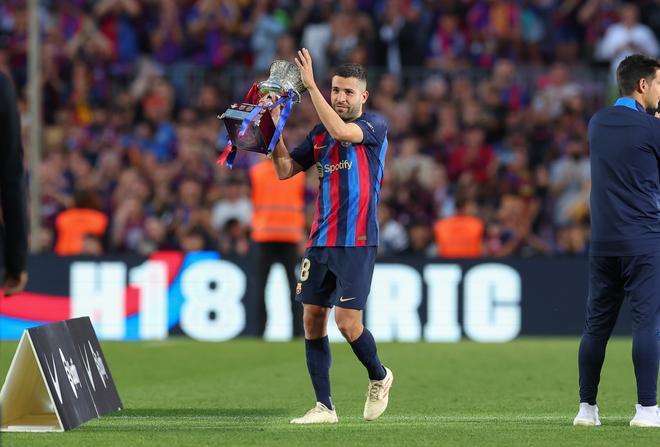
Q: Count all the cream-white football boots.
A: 2